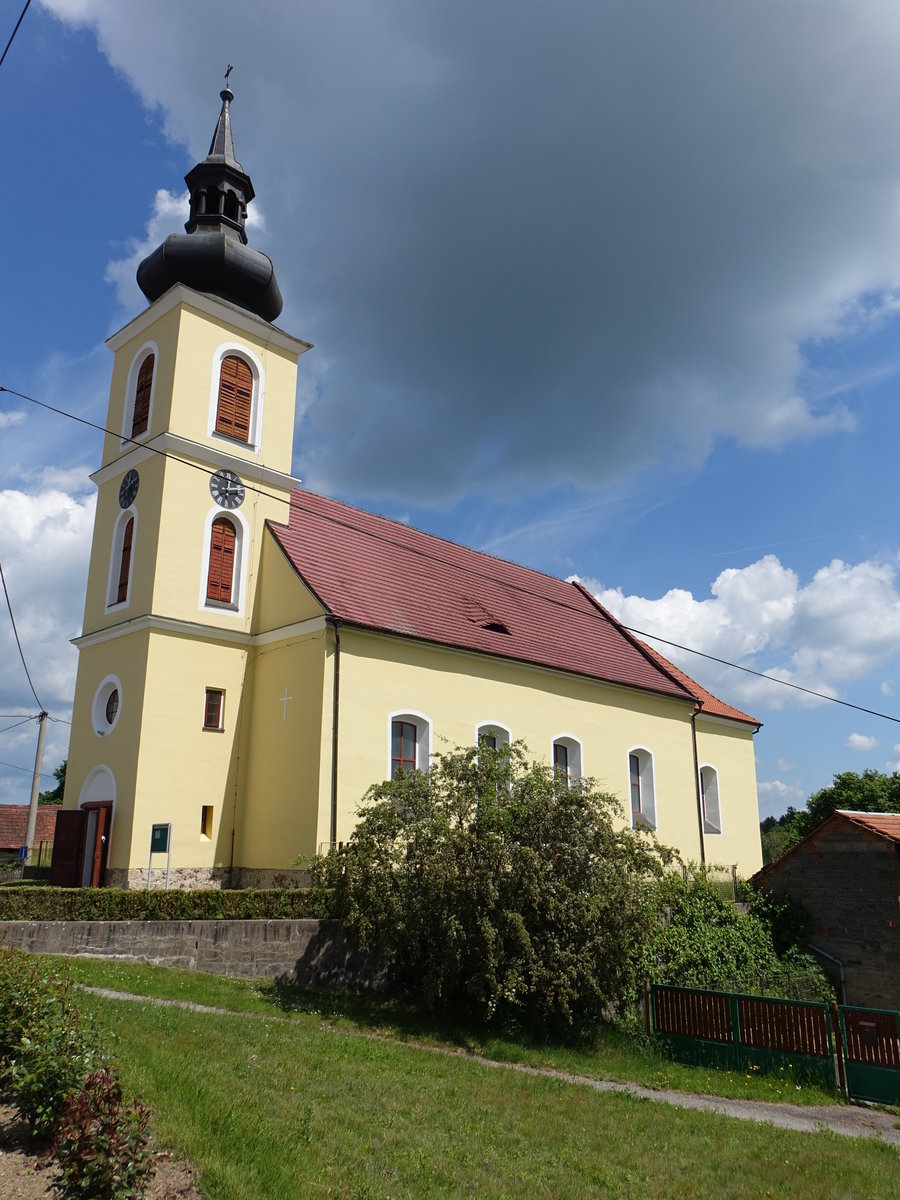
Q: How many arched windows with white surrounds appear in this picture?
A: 9